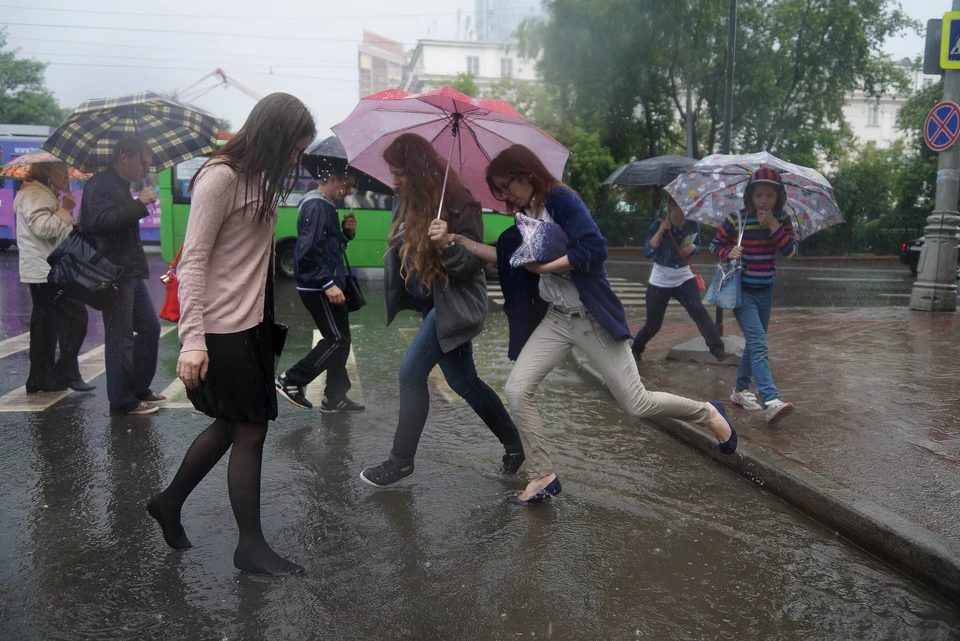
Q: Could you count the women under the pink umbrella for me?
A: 2